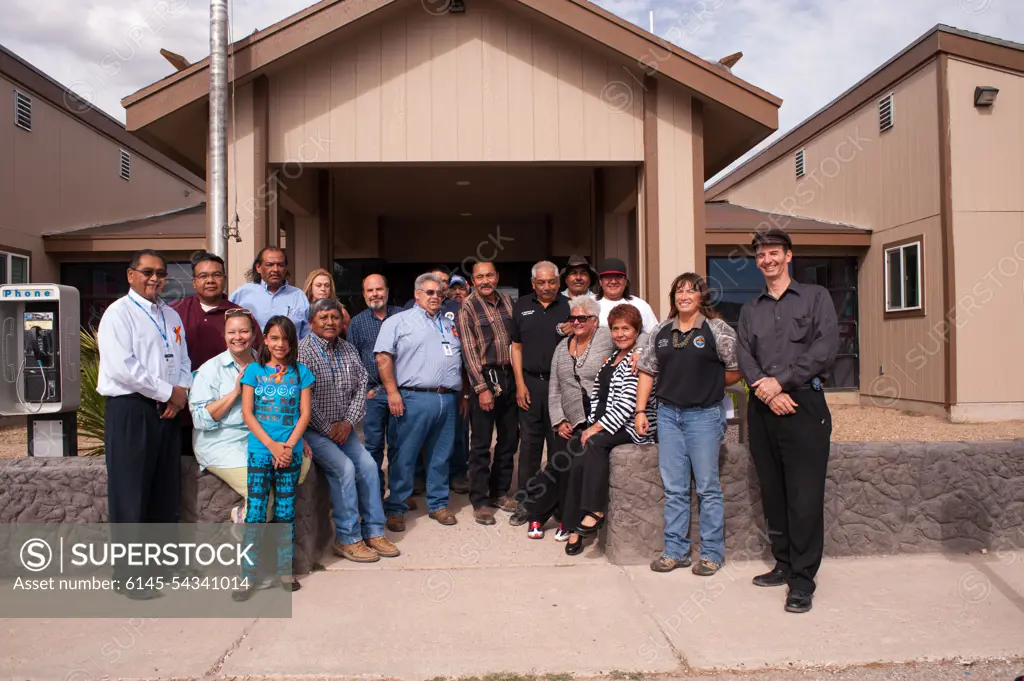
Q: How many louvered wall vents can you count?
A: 4